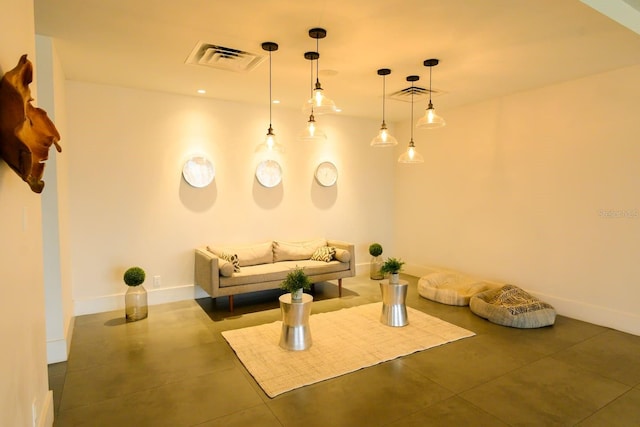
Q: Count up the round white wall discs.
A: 3